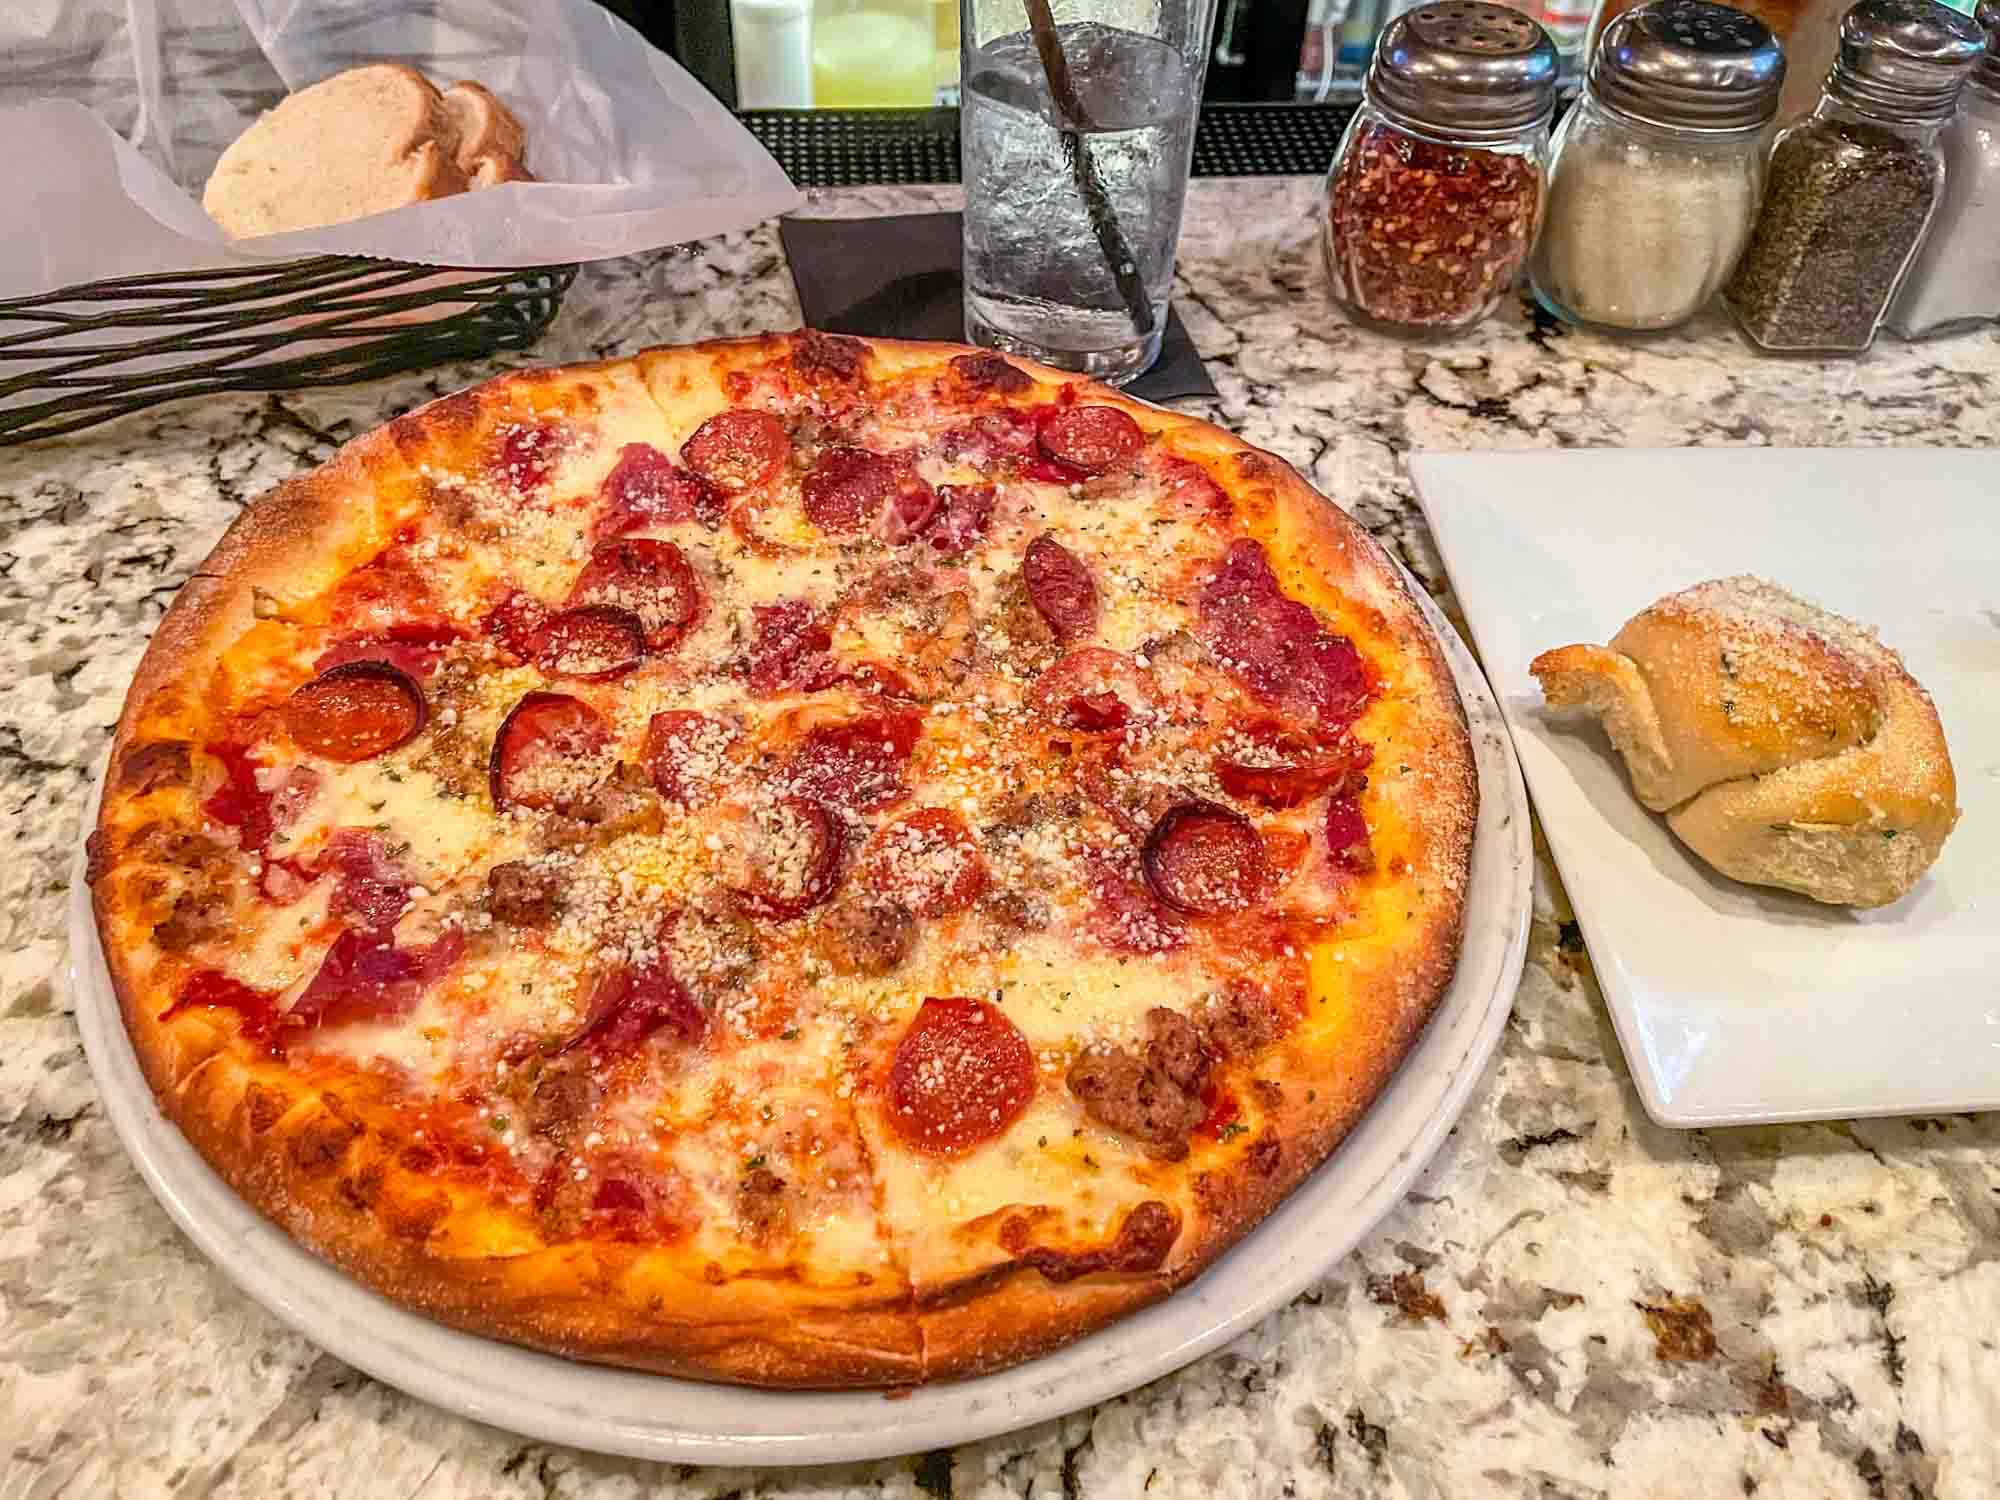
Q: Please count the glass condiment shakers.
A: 4